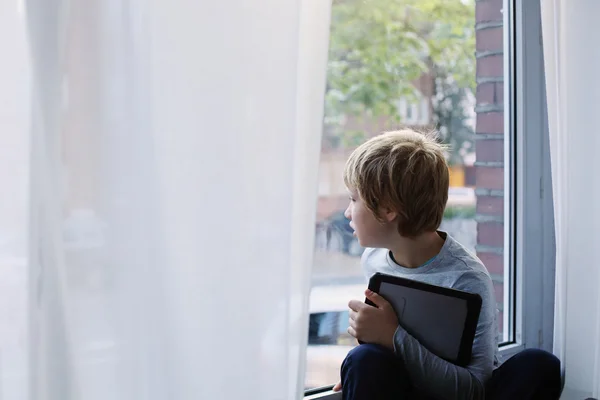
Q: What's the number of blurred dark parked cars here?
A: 1